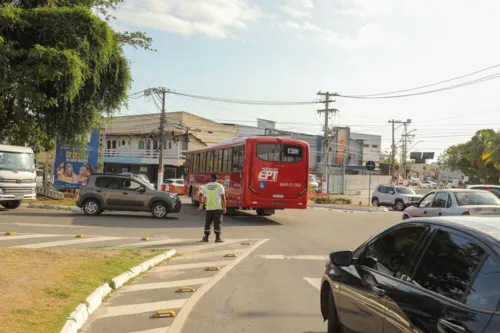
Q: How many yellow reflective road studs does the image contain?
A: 8